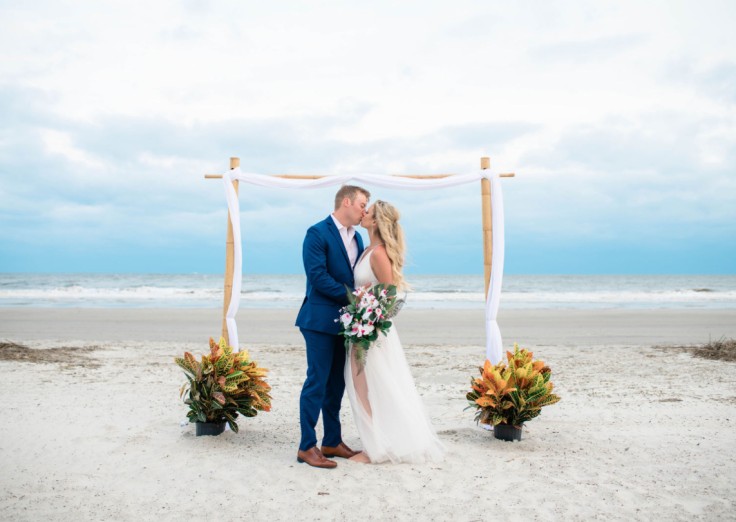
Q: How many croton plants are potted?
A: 2